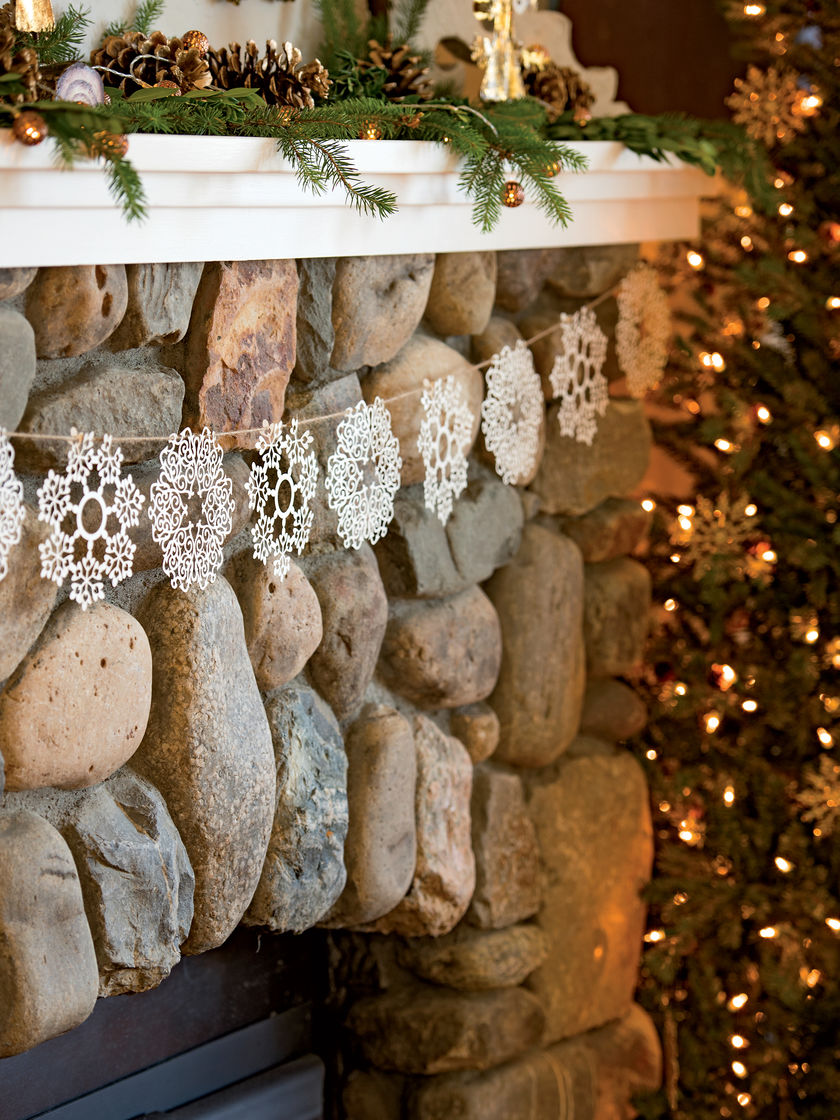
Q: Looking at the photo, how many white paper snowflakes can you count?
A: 9